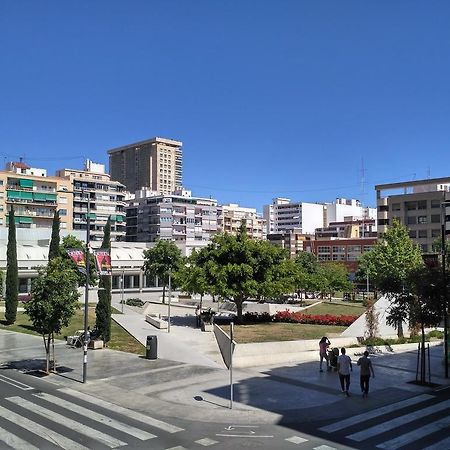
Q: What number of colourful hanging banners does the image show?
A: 2